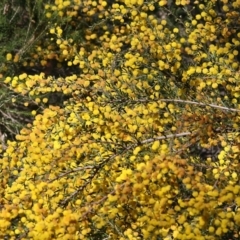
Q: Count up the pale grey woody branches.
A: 2